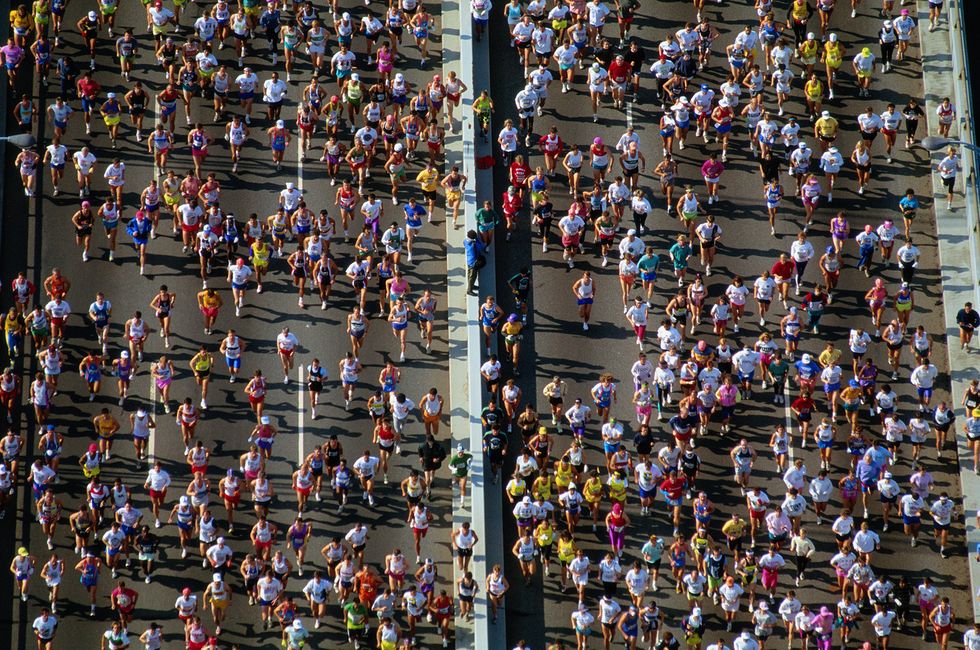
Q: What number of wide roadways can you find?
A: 2